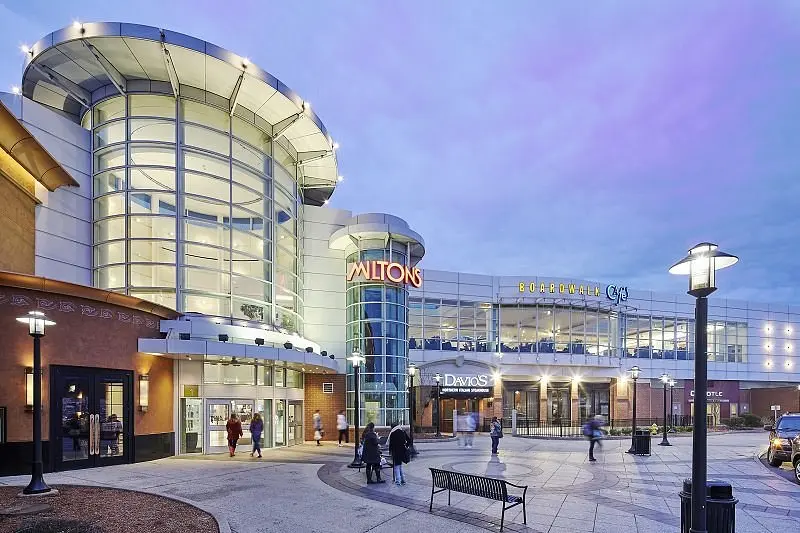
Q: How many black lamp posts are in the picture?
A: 8